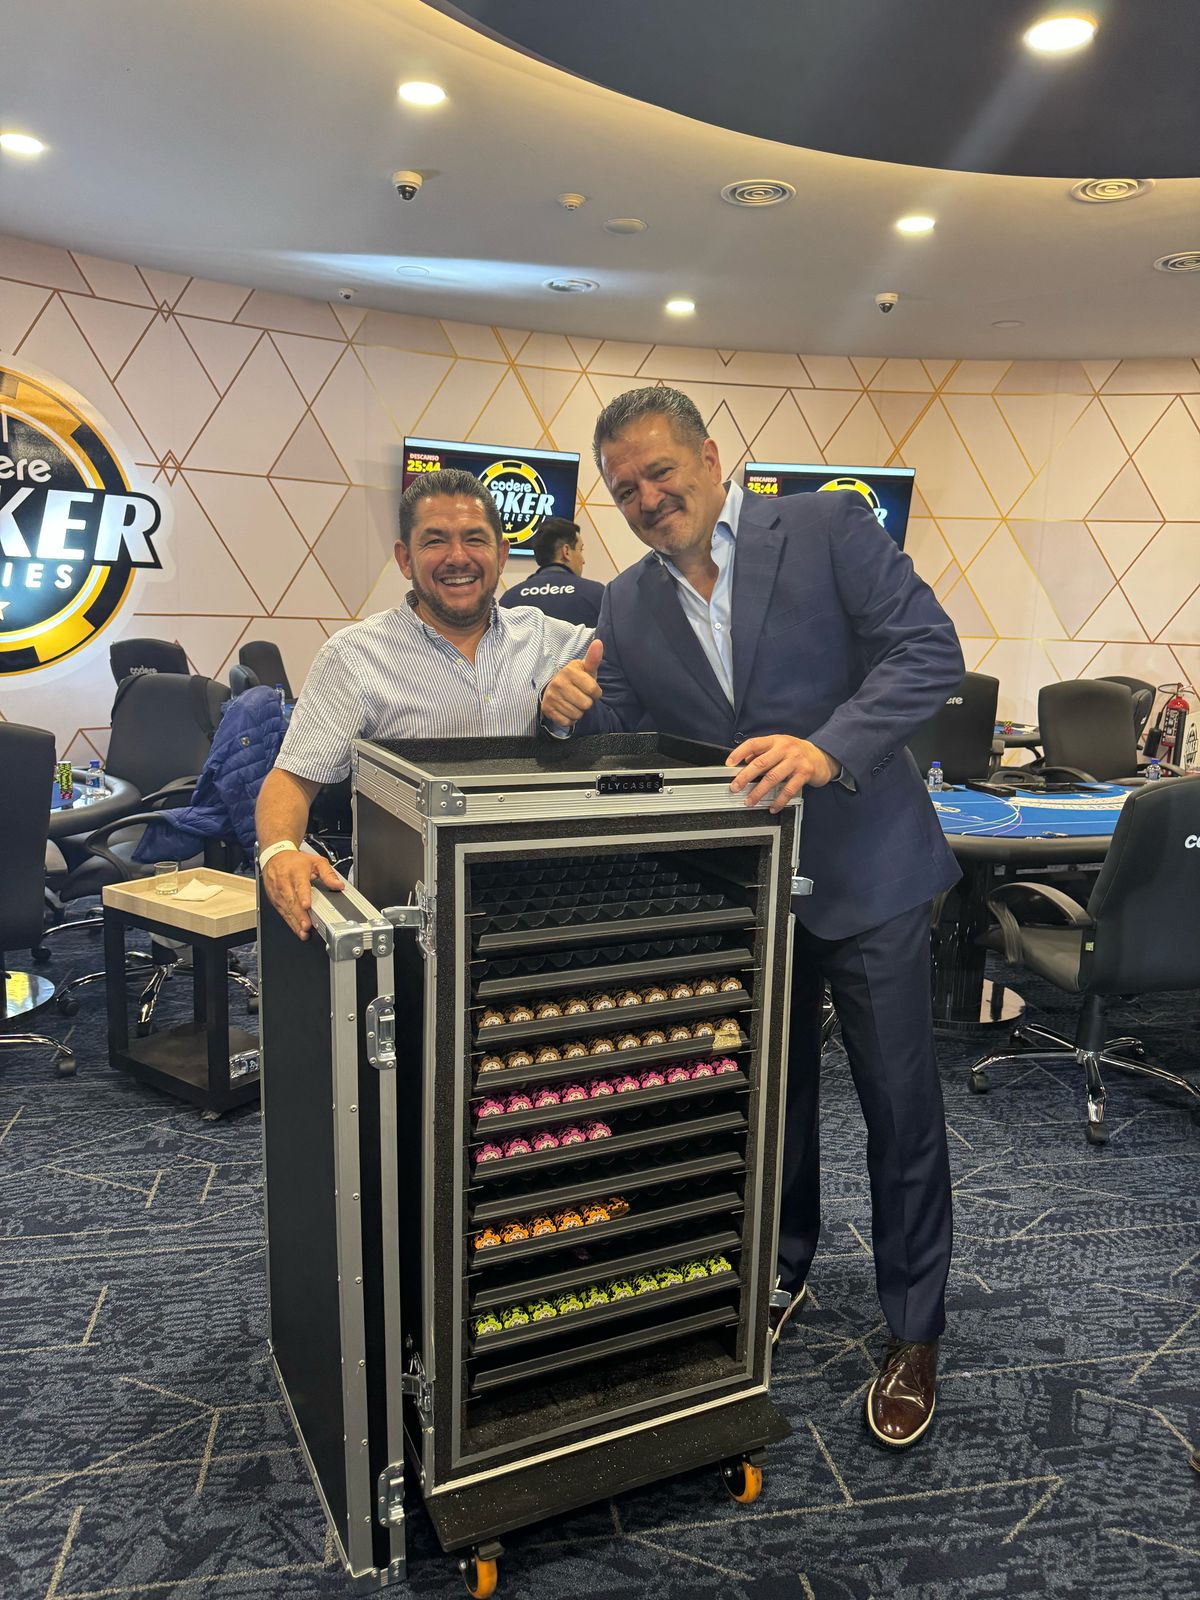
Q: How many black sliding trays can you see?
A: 11